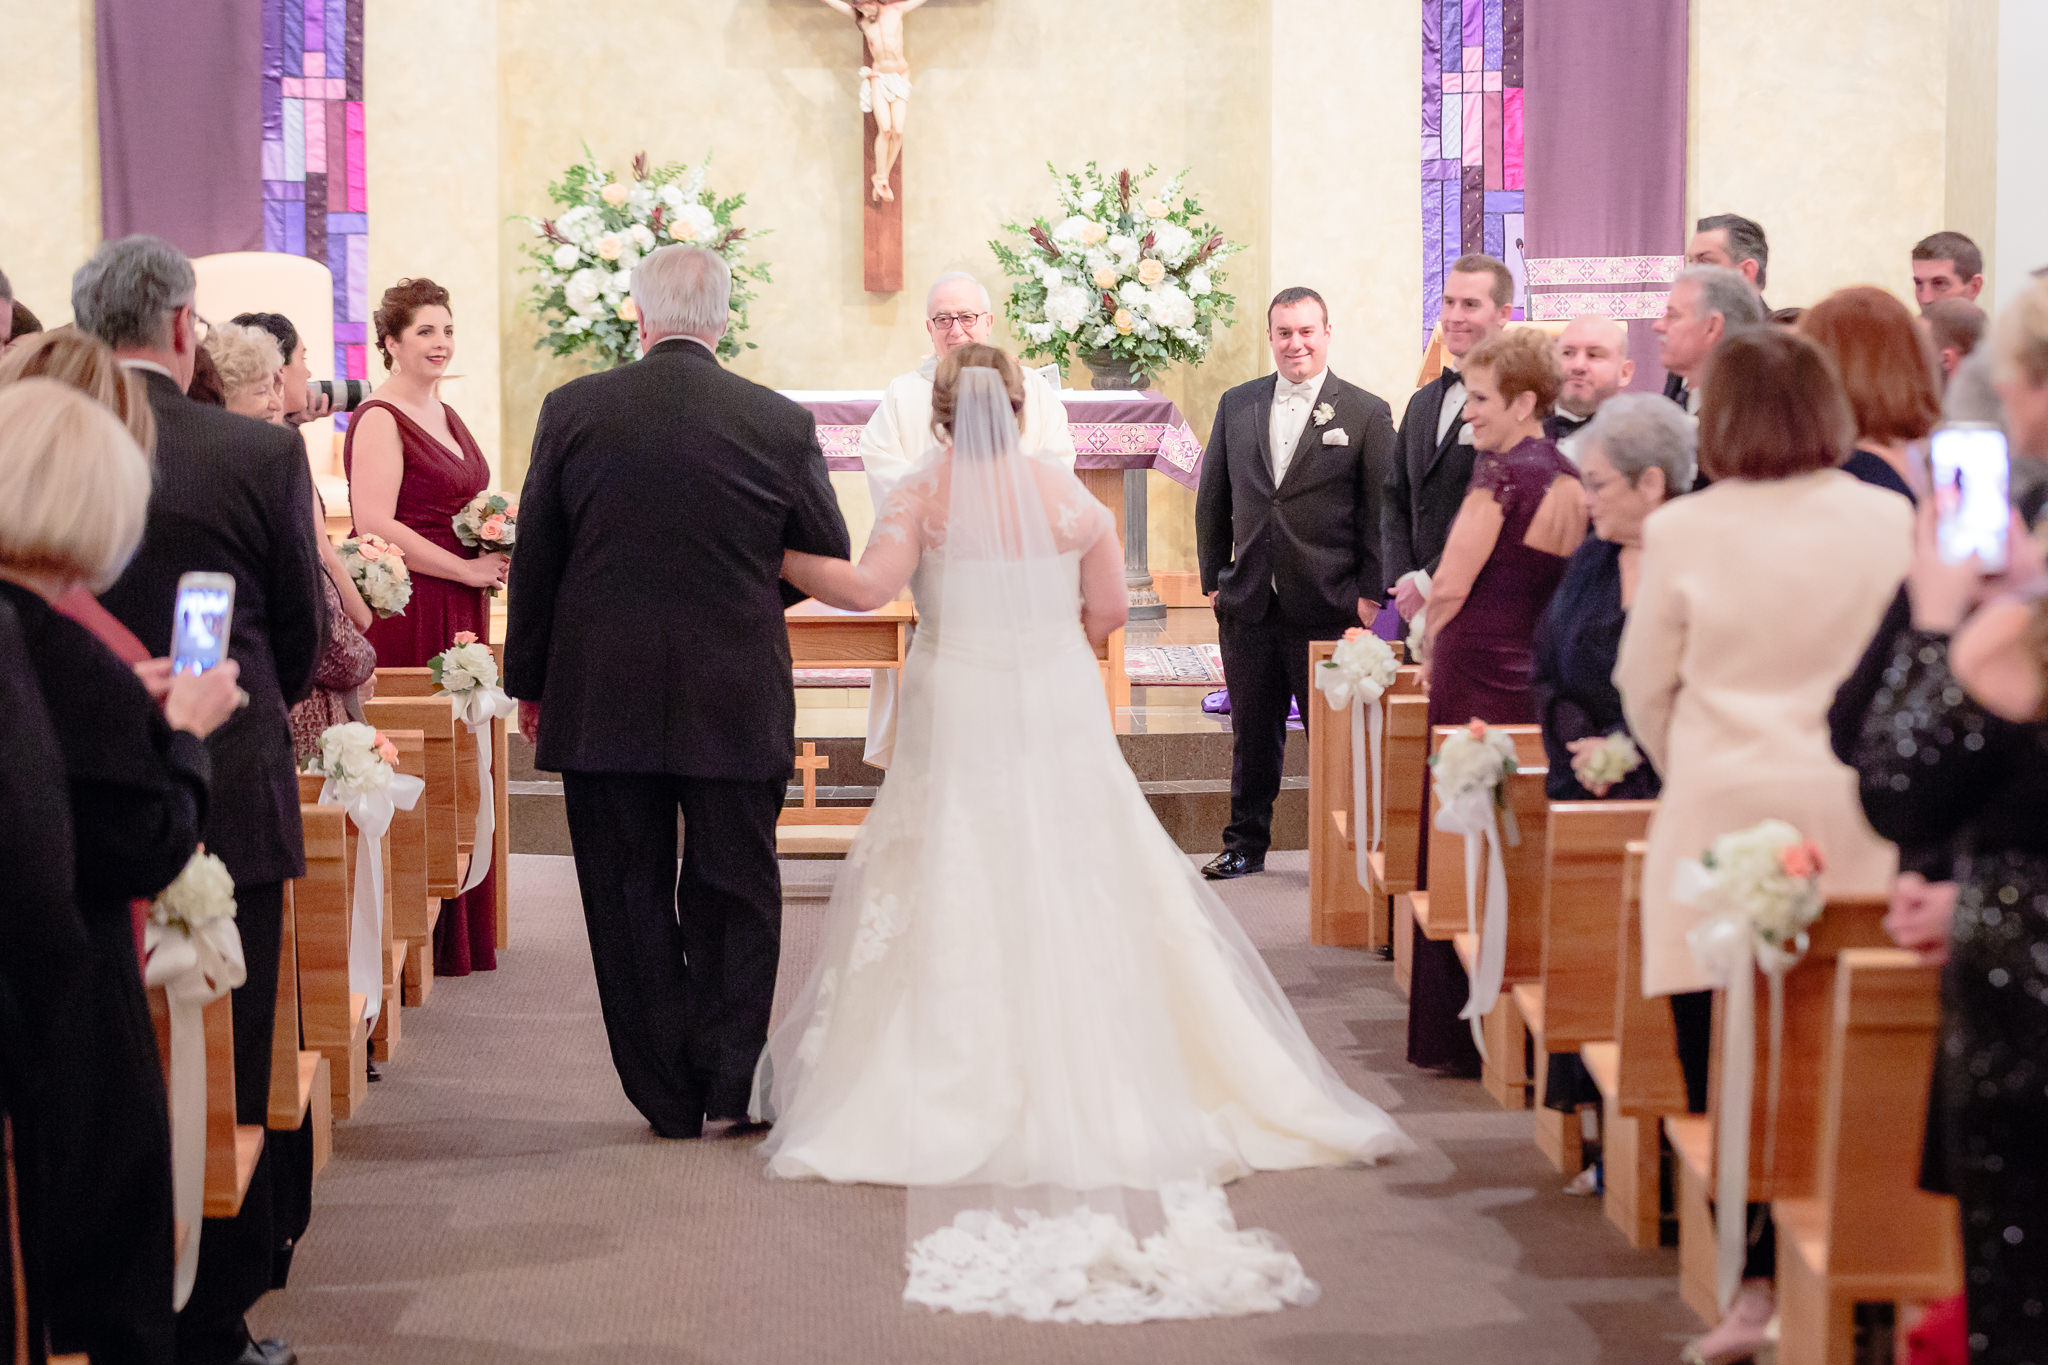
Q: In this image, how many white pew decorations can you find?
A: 6